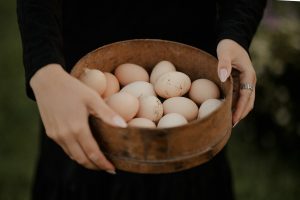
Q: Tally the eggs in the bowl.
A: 13